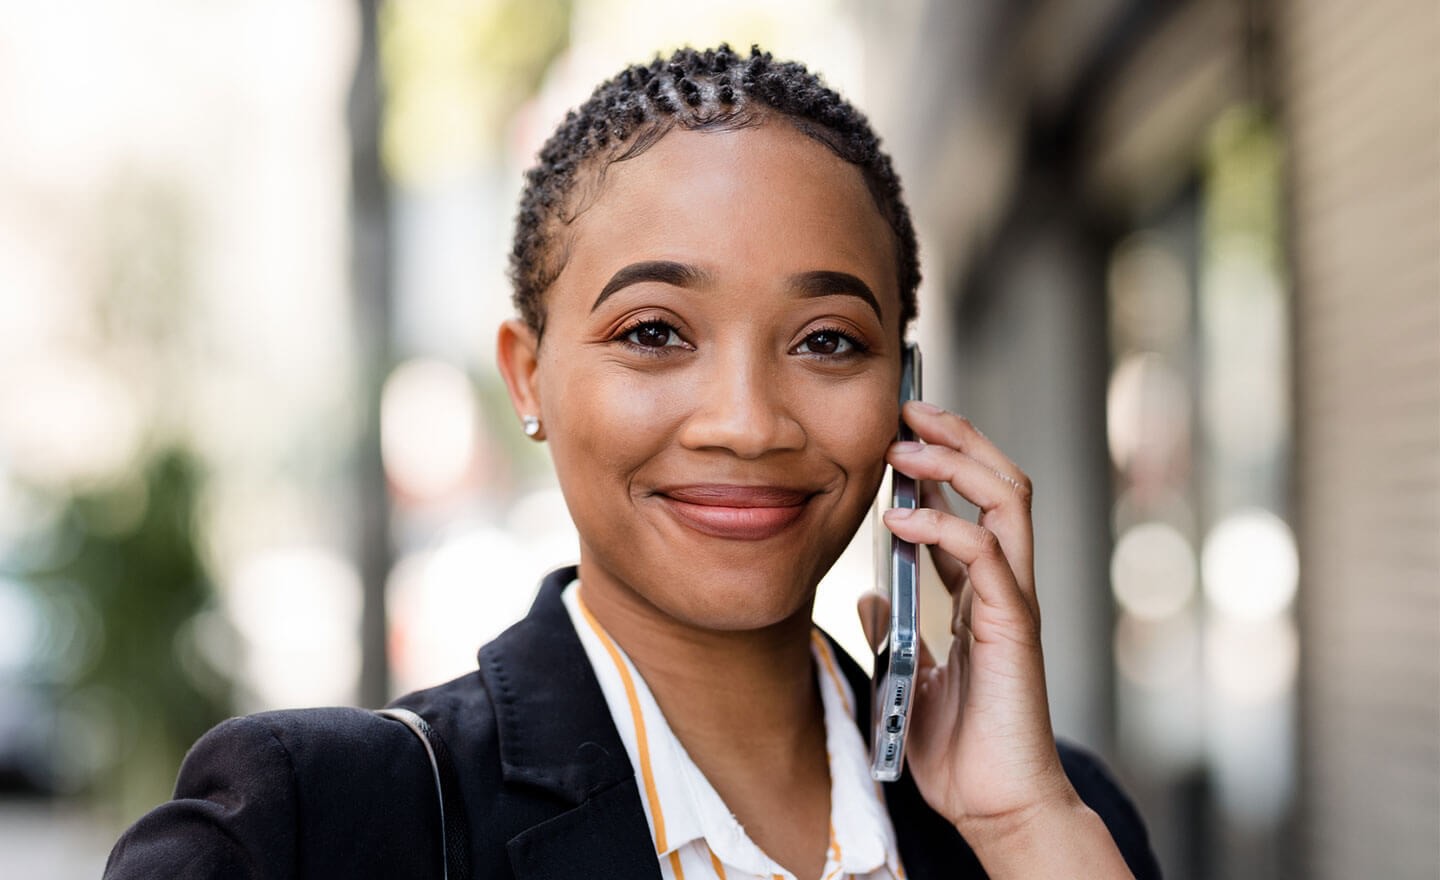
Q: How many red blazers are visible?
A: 0